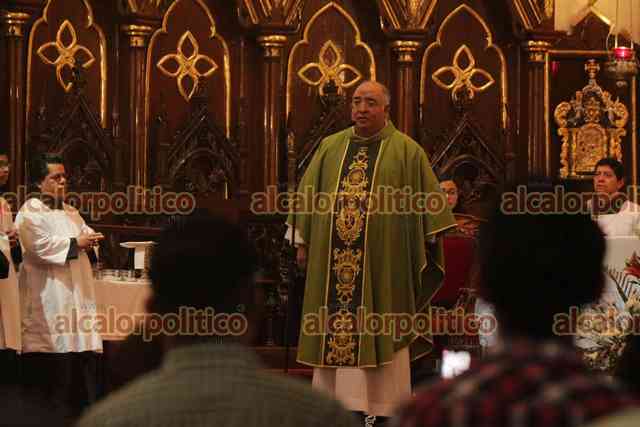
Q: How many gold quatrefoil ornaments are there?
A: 4